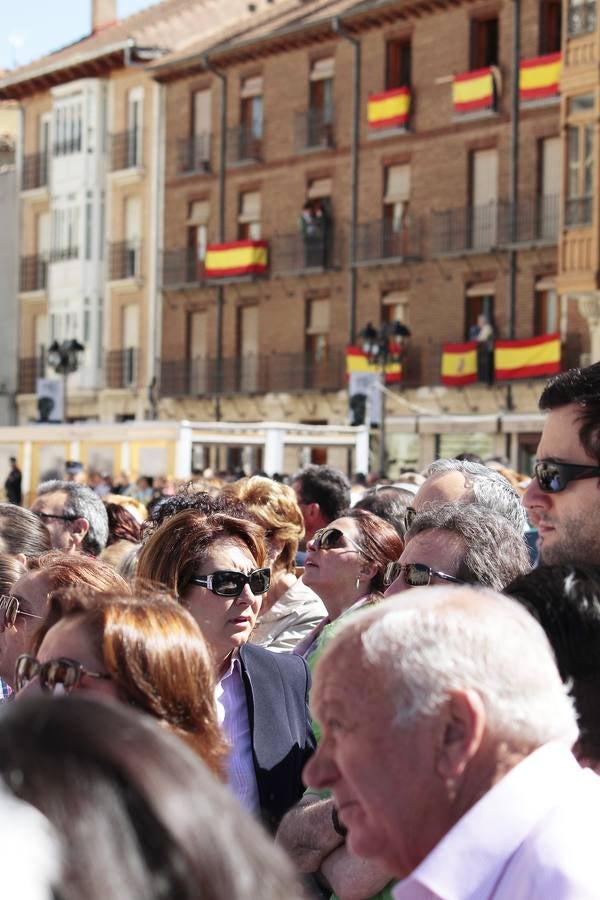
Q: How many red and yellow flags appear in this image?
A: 7